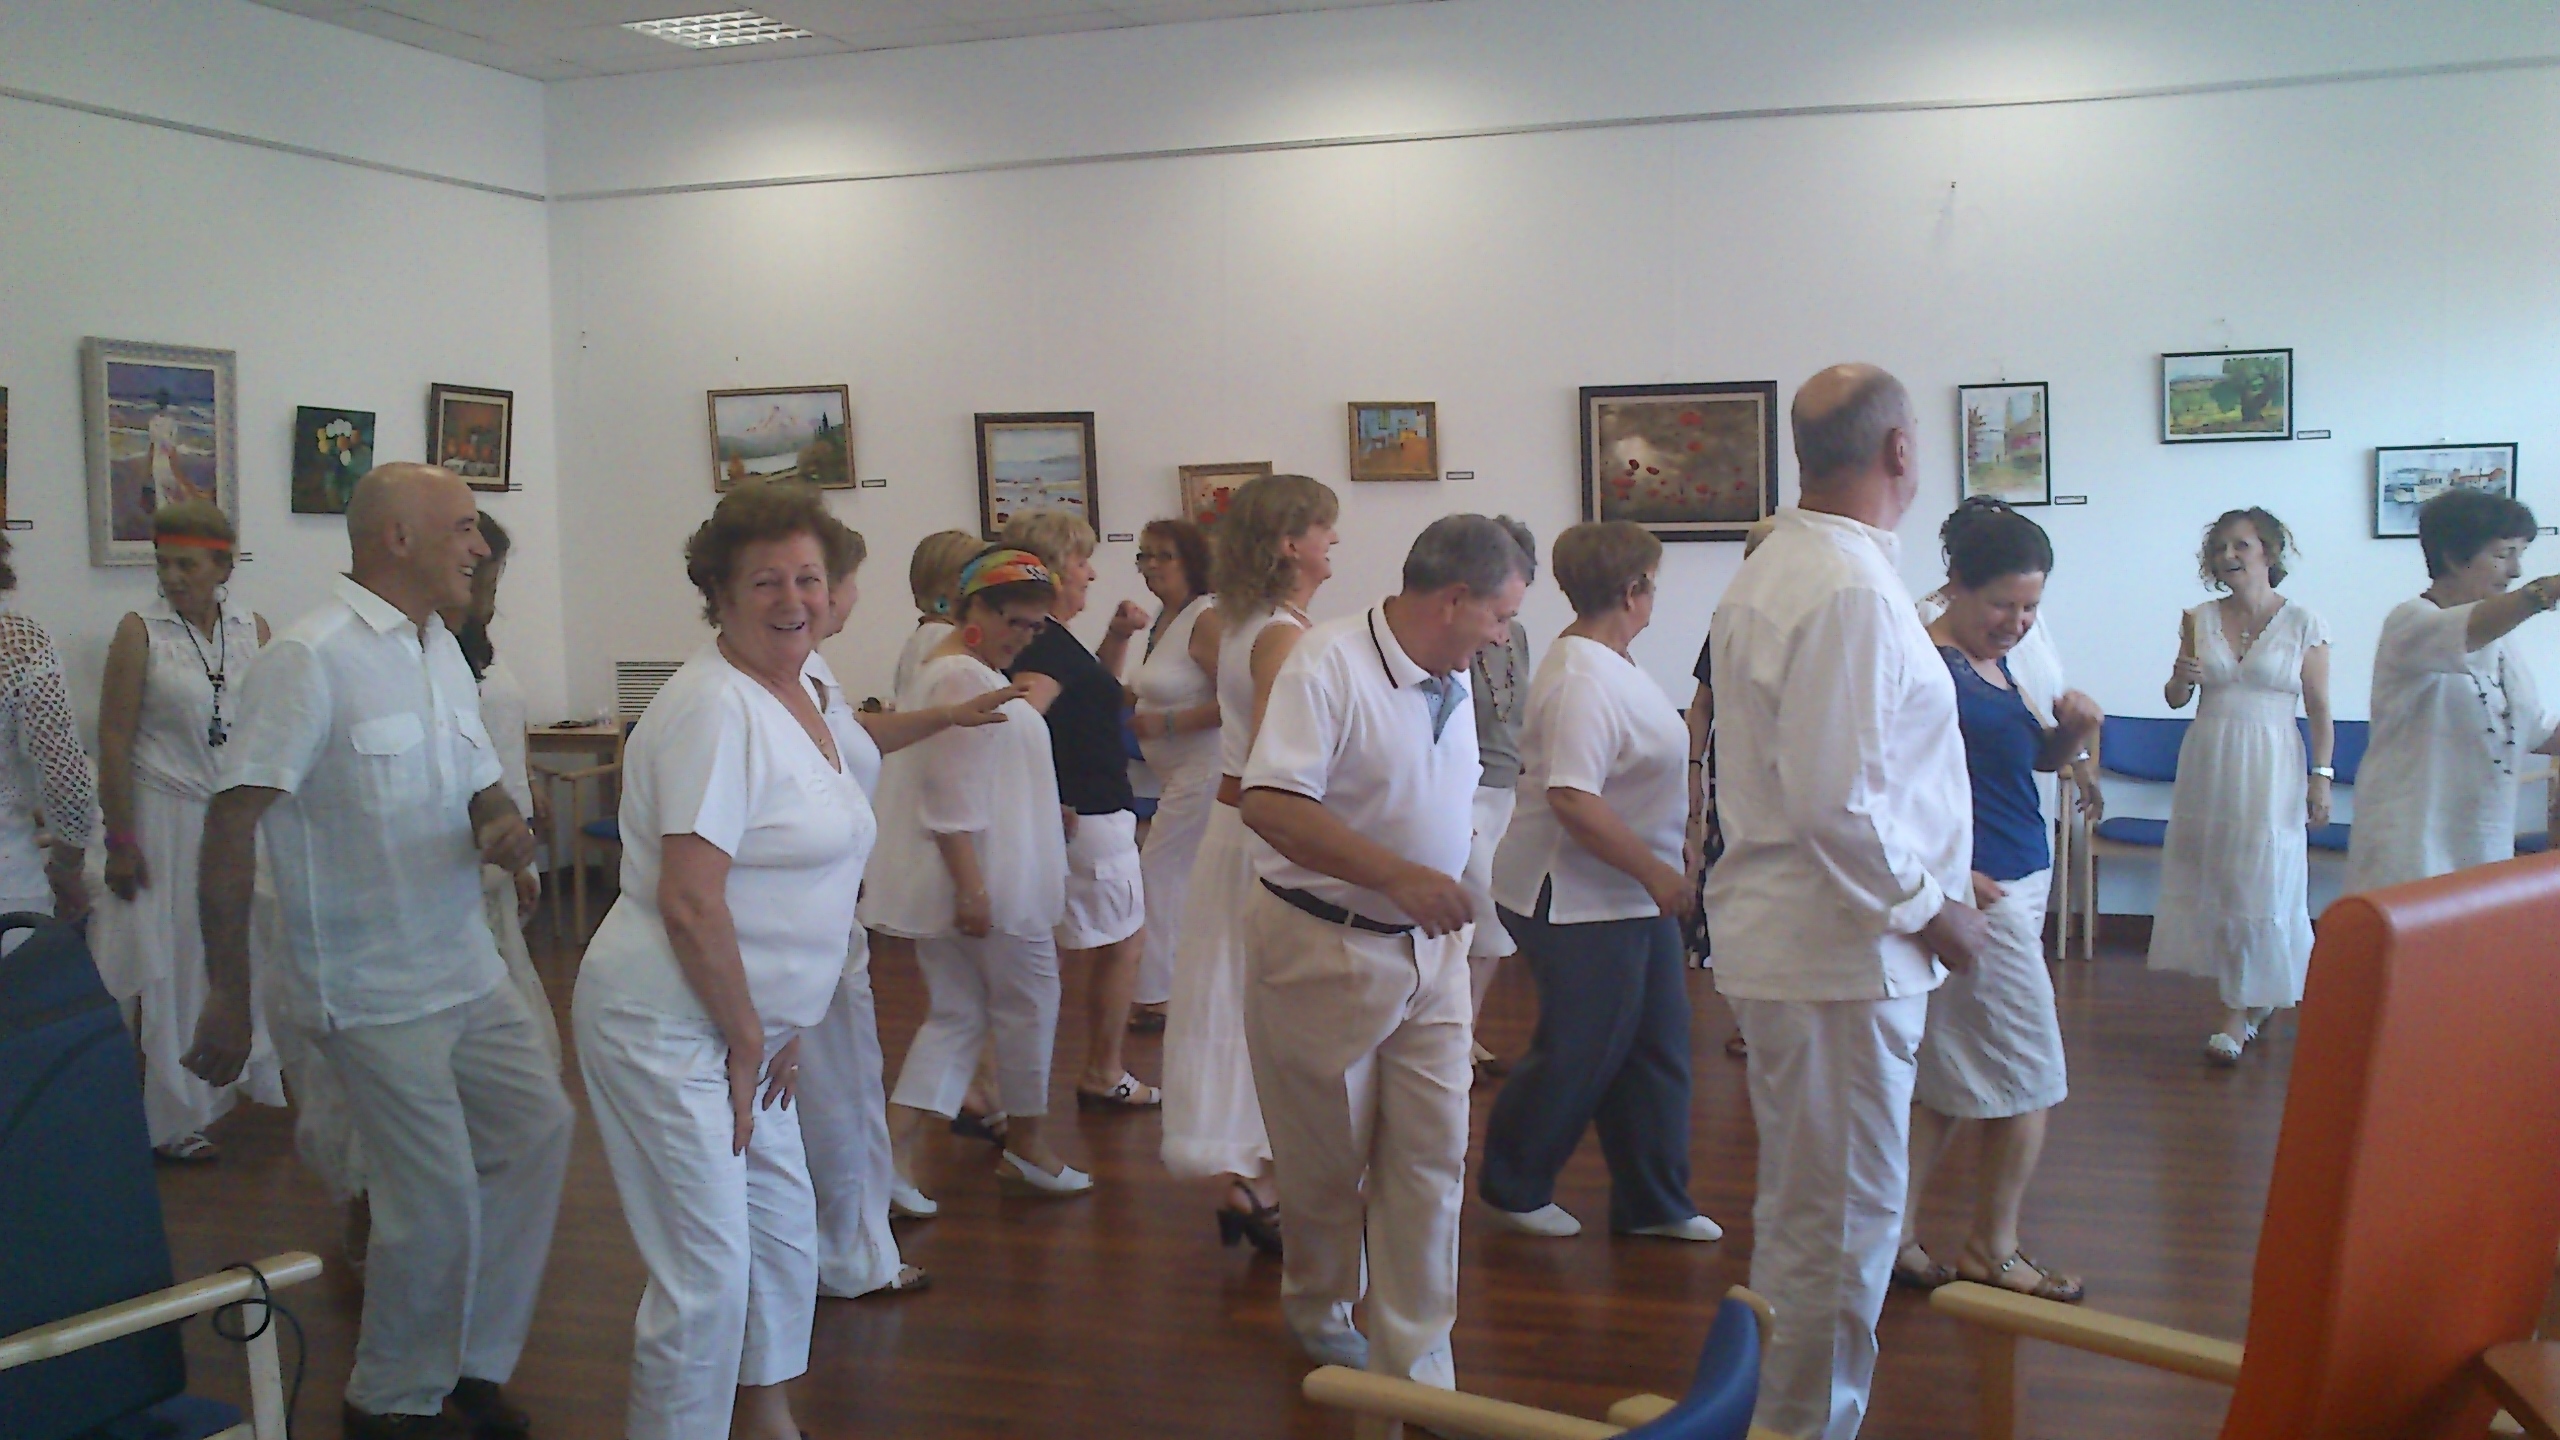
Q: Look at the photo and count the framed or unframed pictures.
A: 12